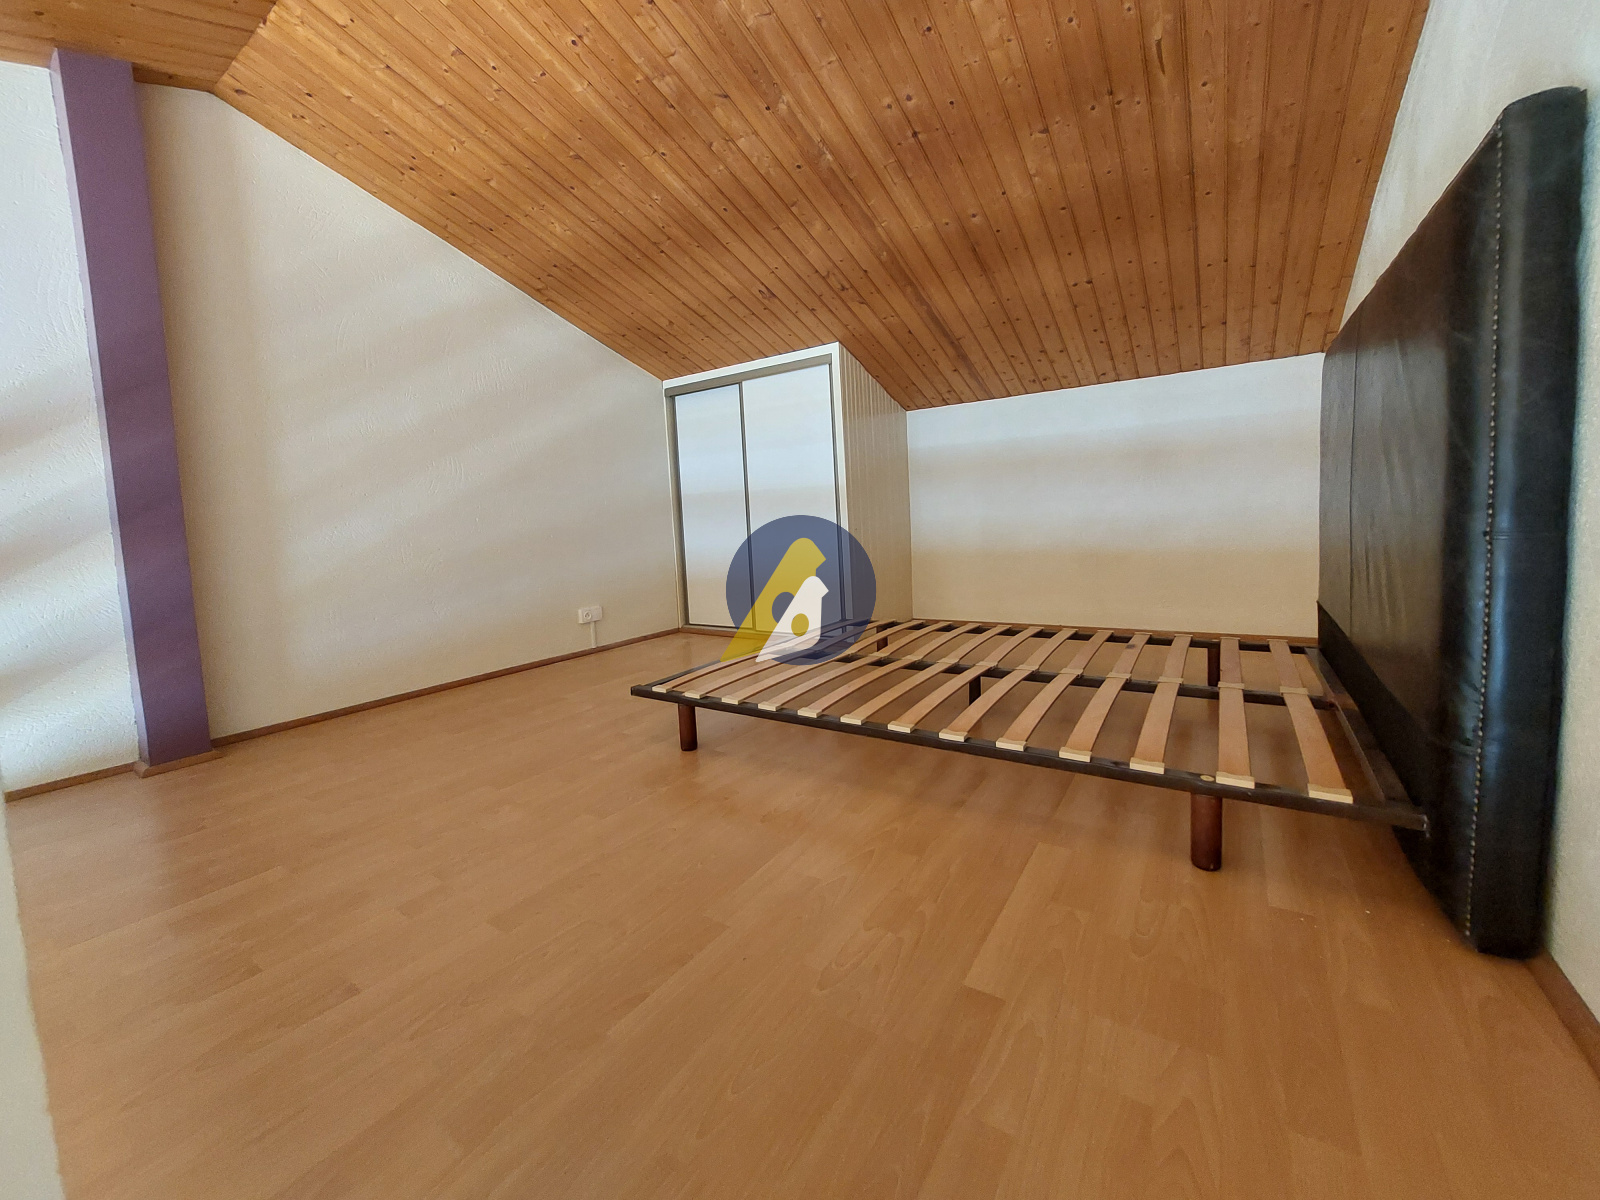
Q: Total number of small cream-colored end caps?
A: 13